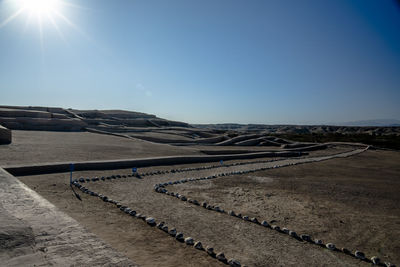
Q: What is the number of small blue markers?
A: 3